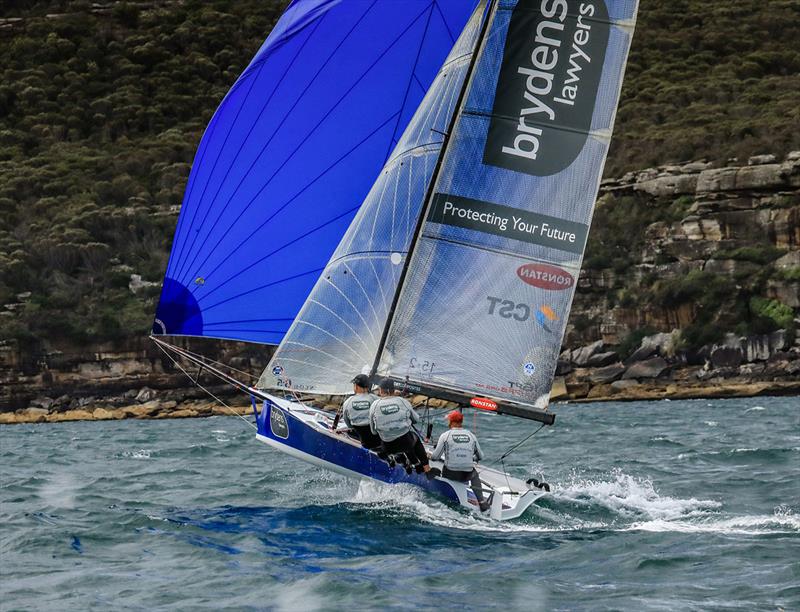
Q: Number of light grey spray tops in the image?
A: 3